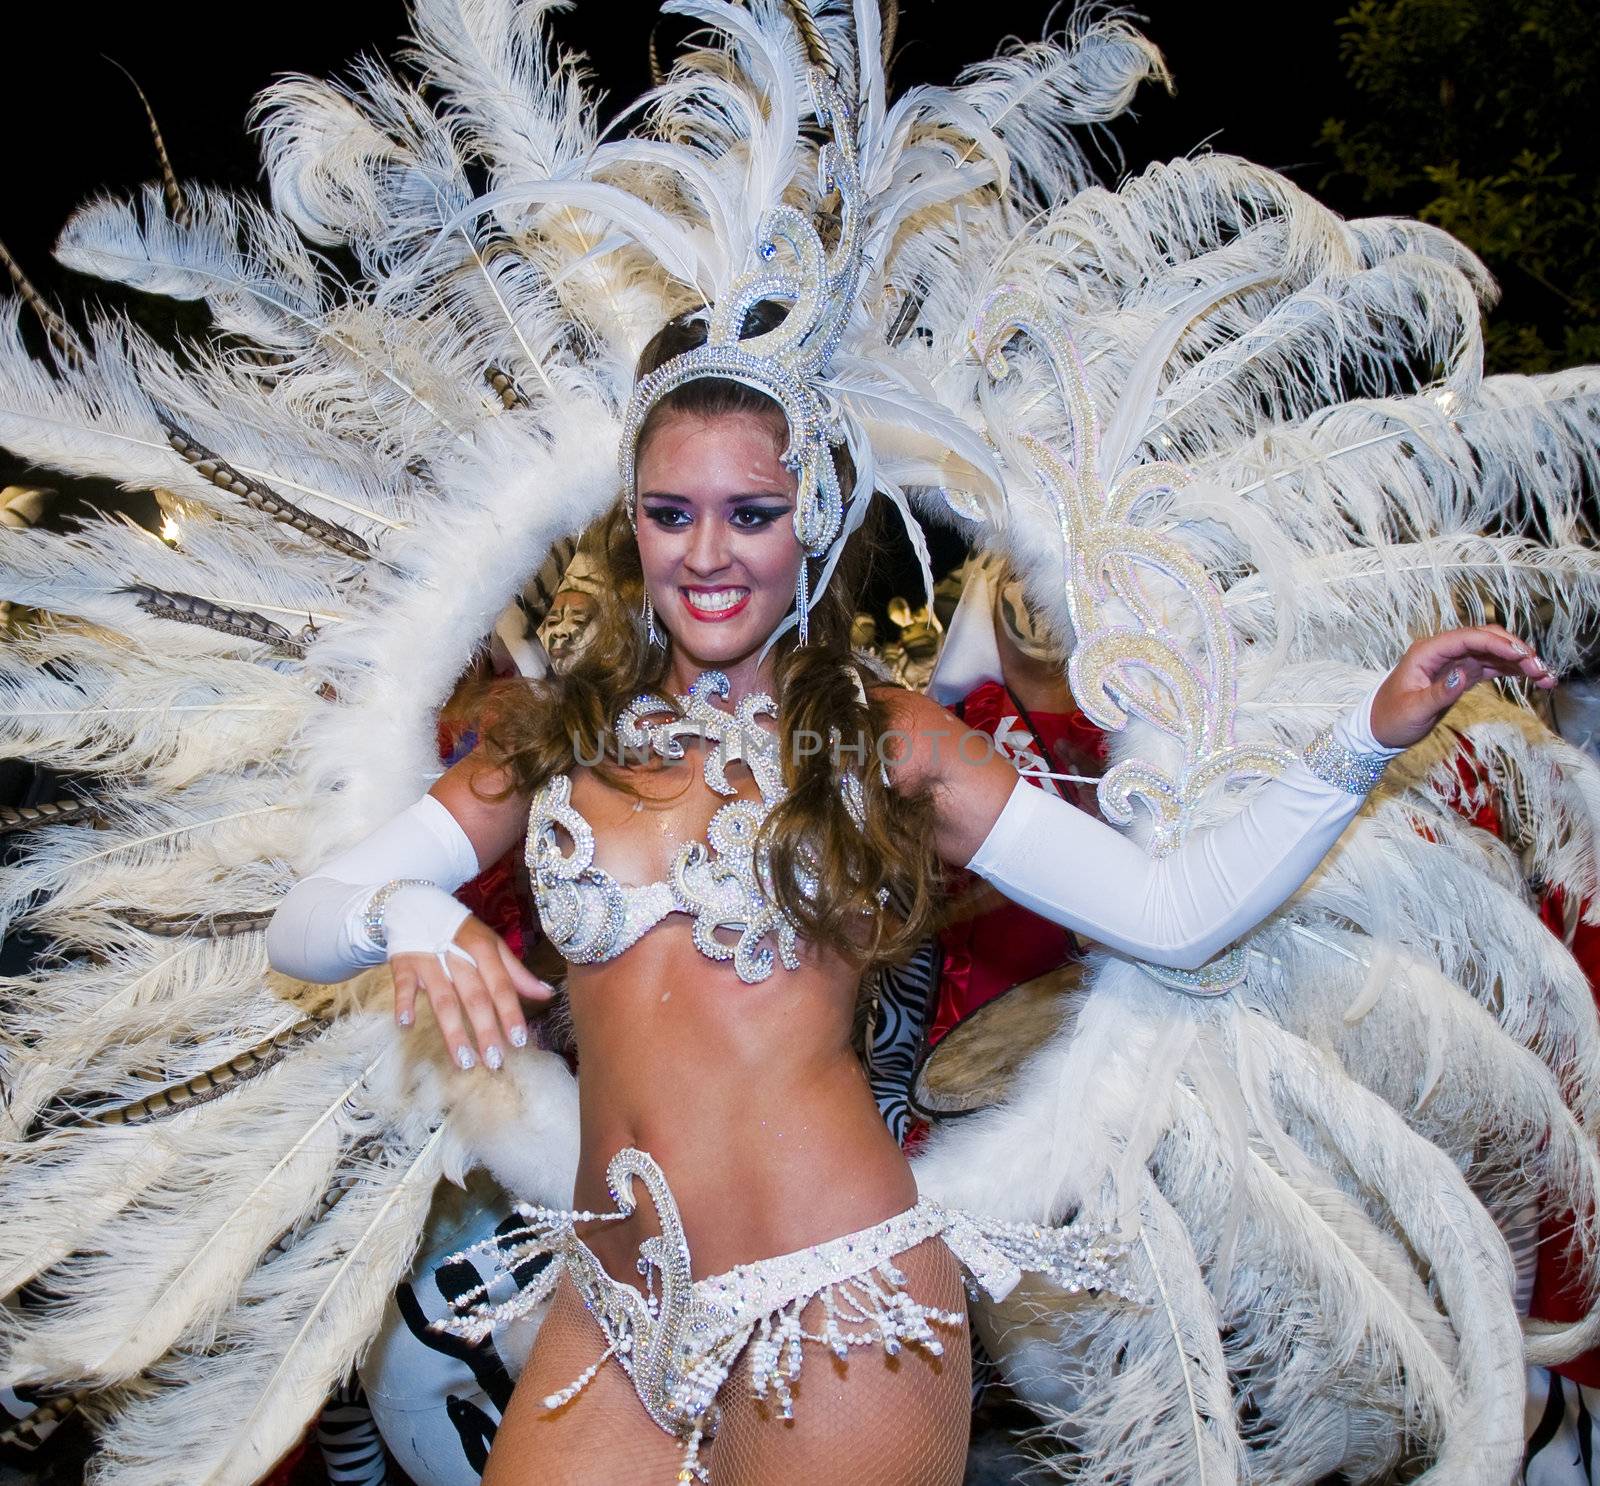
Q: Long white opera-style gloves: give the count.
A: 2